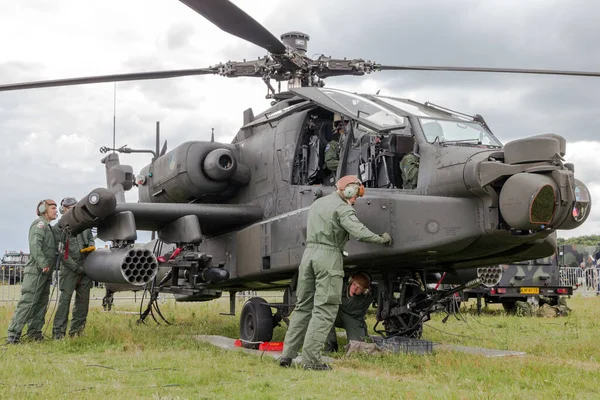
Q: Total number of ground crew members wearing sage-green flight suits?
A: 4